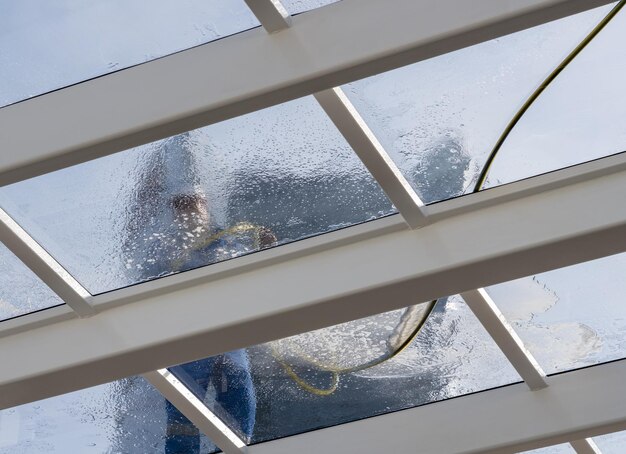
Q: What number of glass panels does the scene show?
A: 10